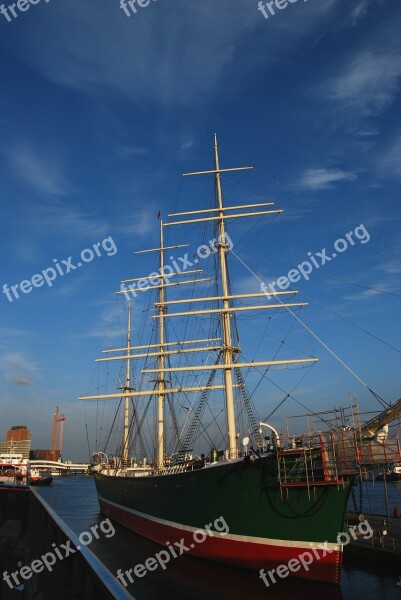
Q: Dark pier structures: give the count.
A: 2